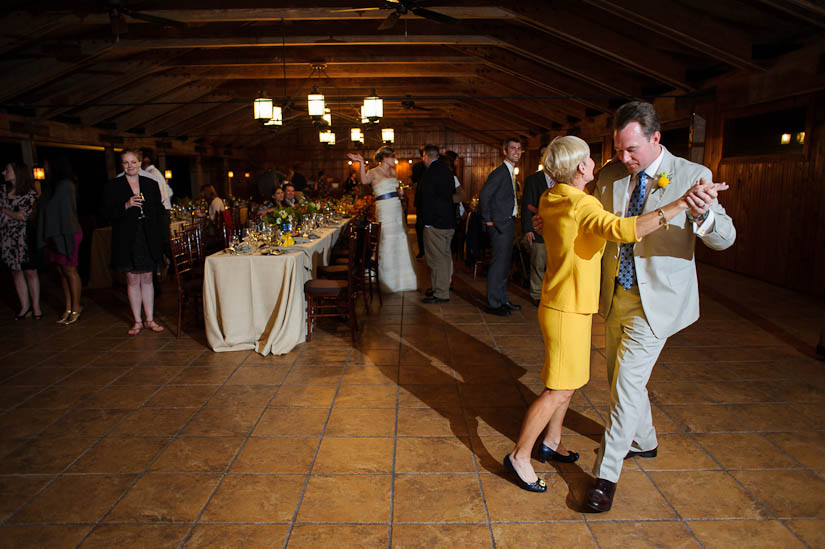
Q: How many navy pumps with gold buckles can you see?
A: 2